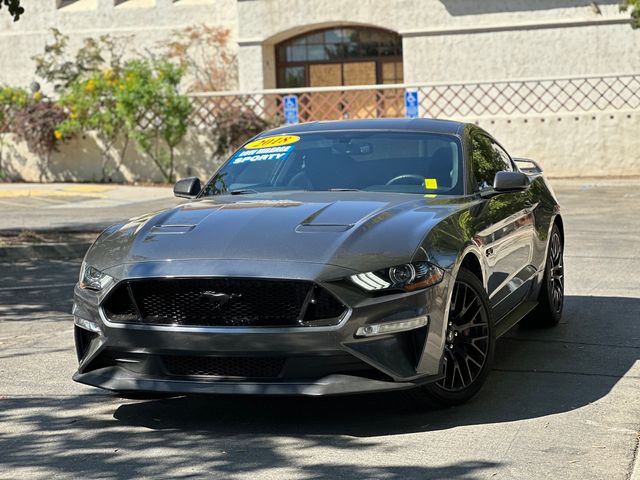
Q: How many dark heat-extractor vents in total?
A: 2